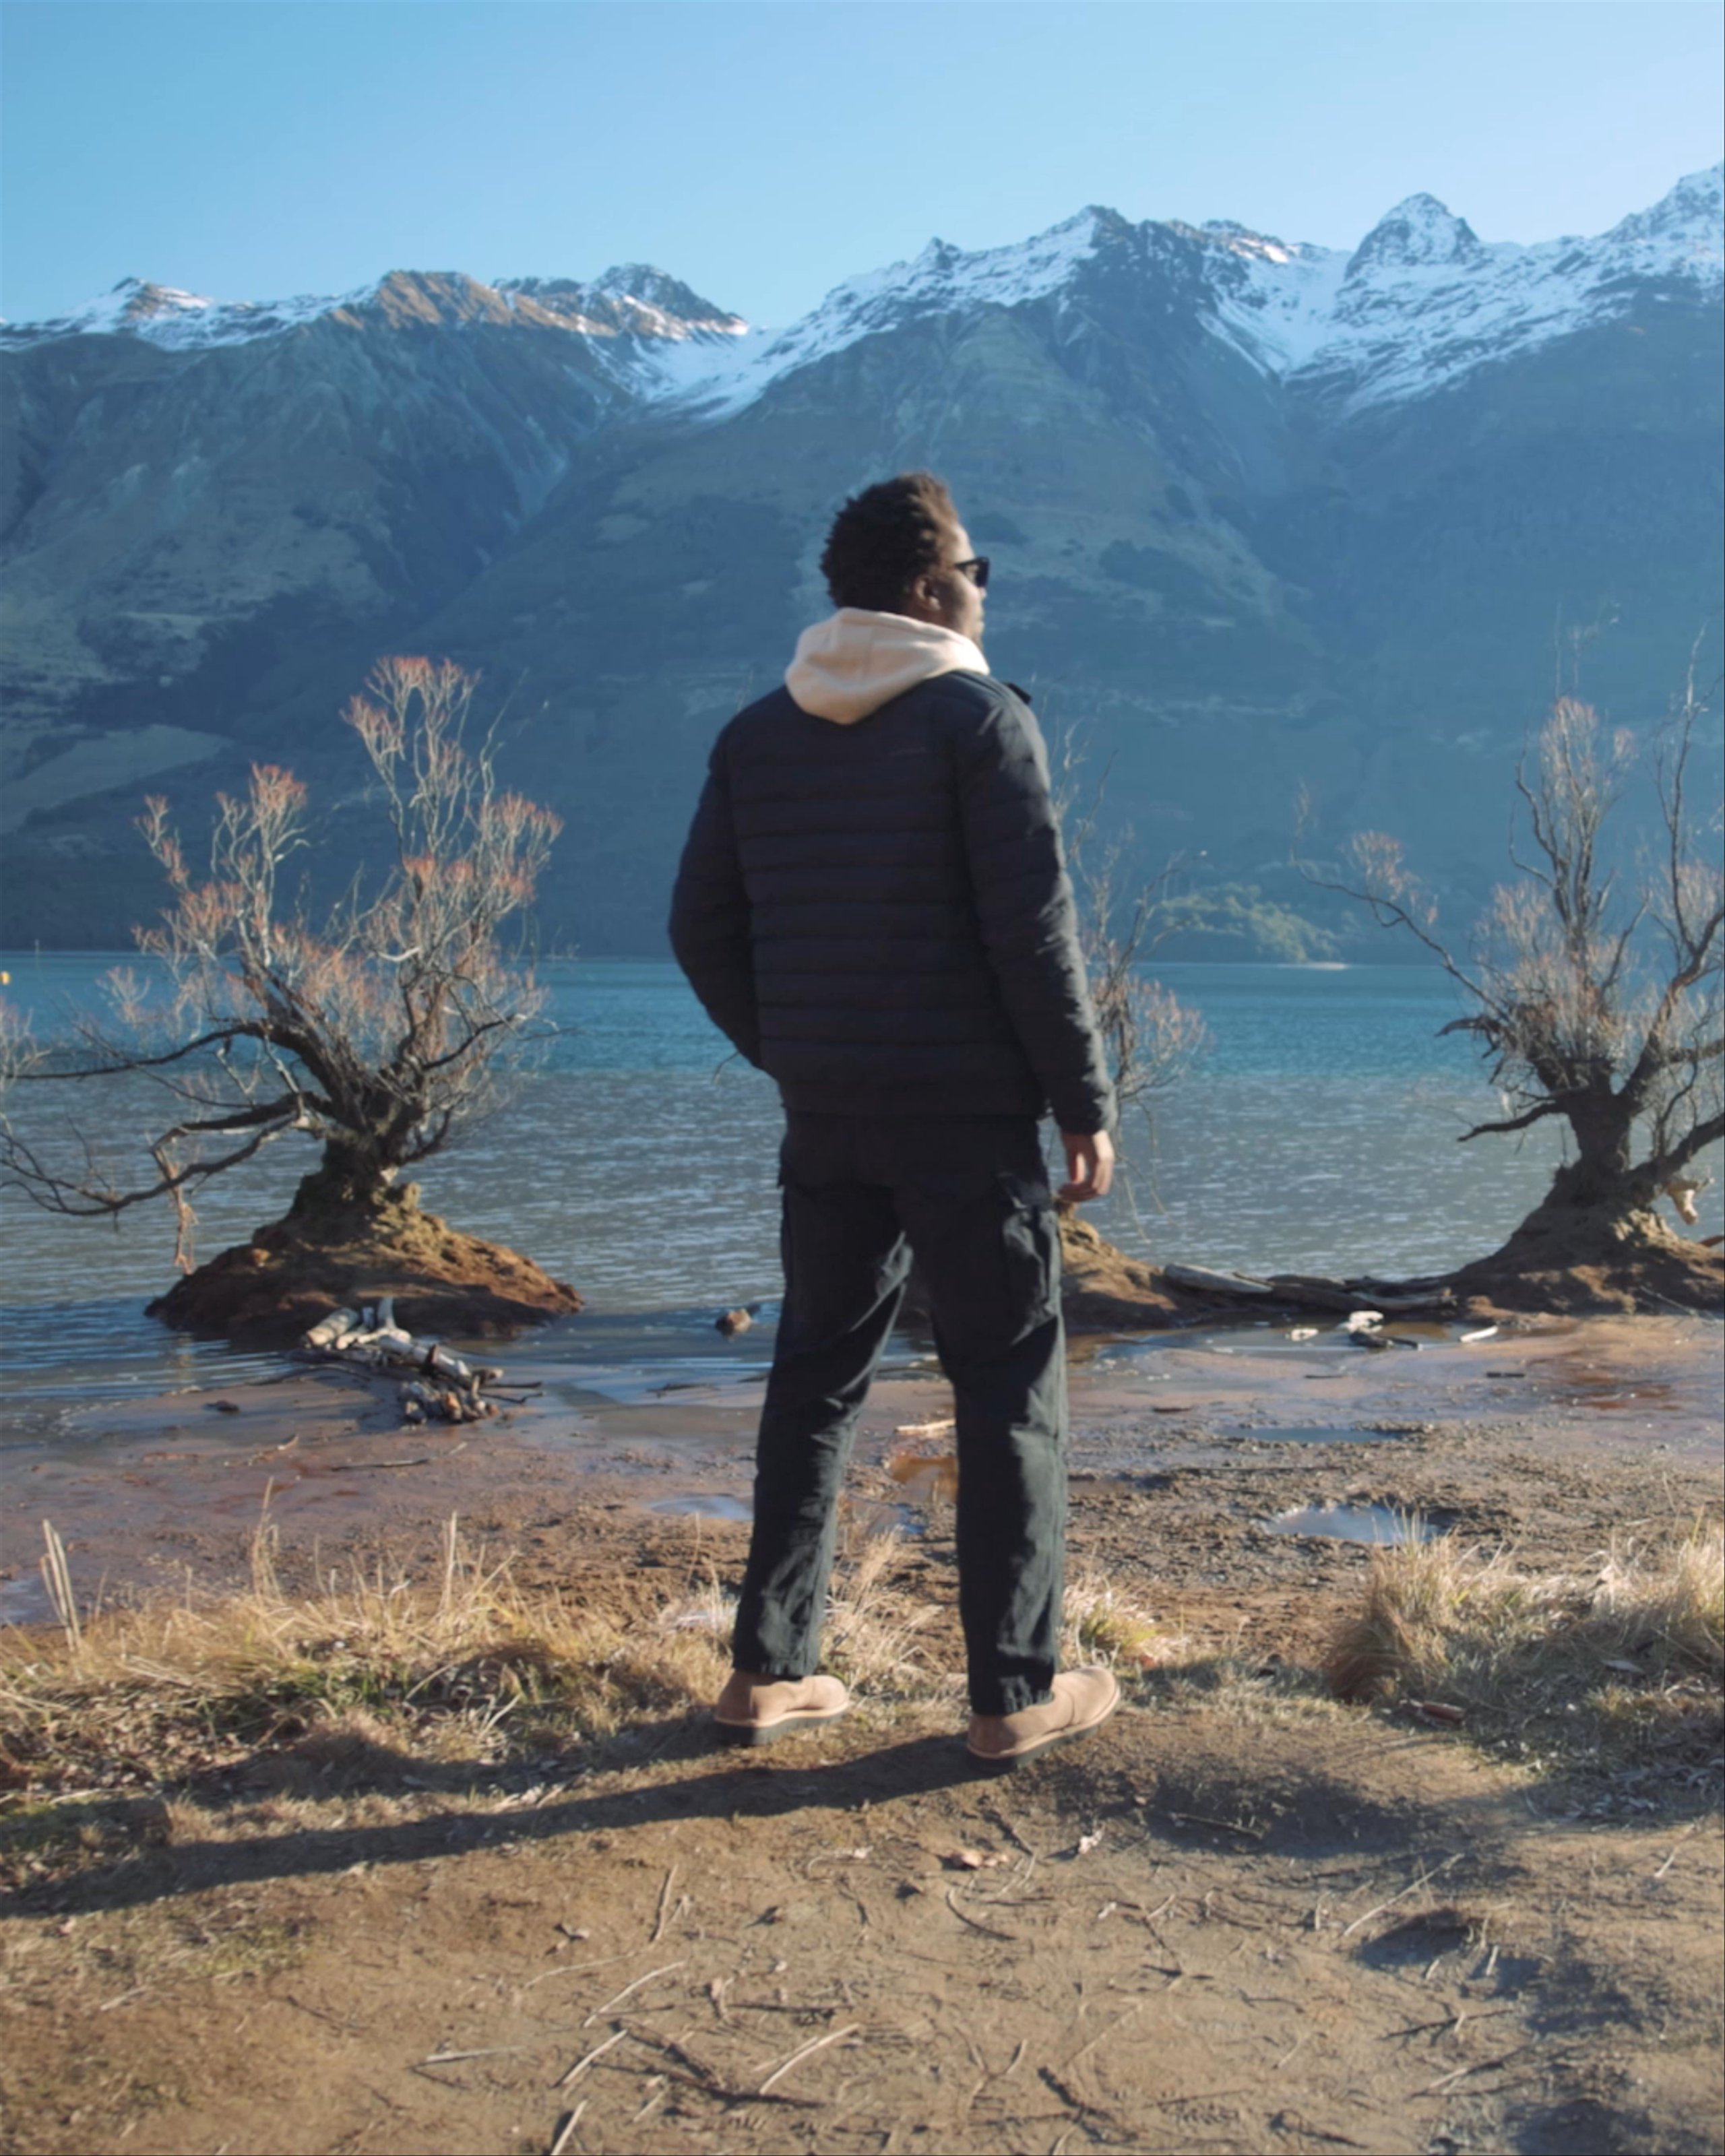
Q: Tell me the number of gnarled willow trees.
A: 3